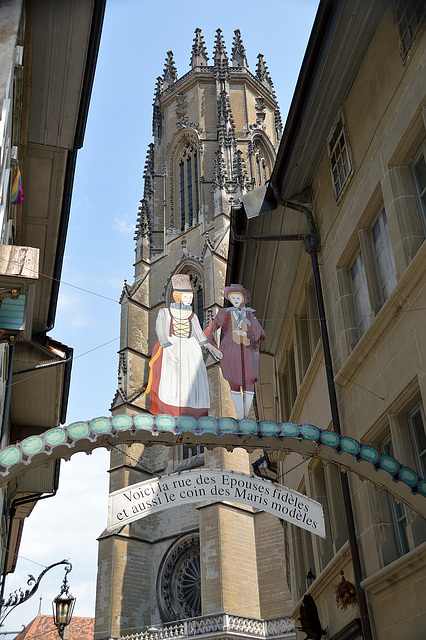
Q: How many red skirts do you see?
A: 1